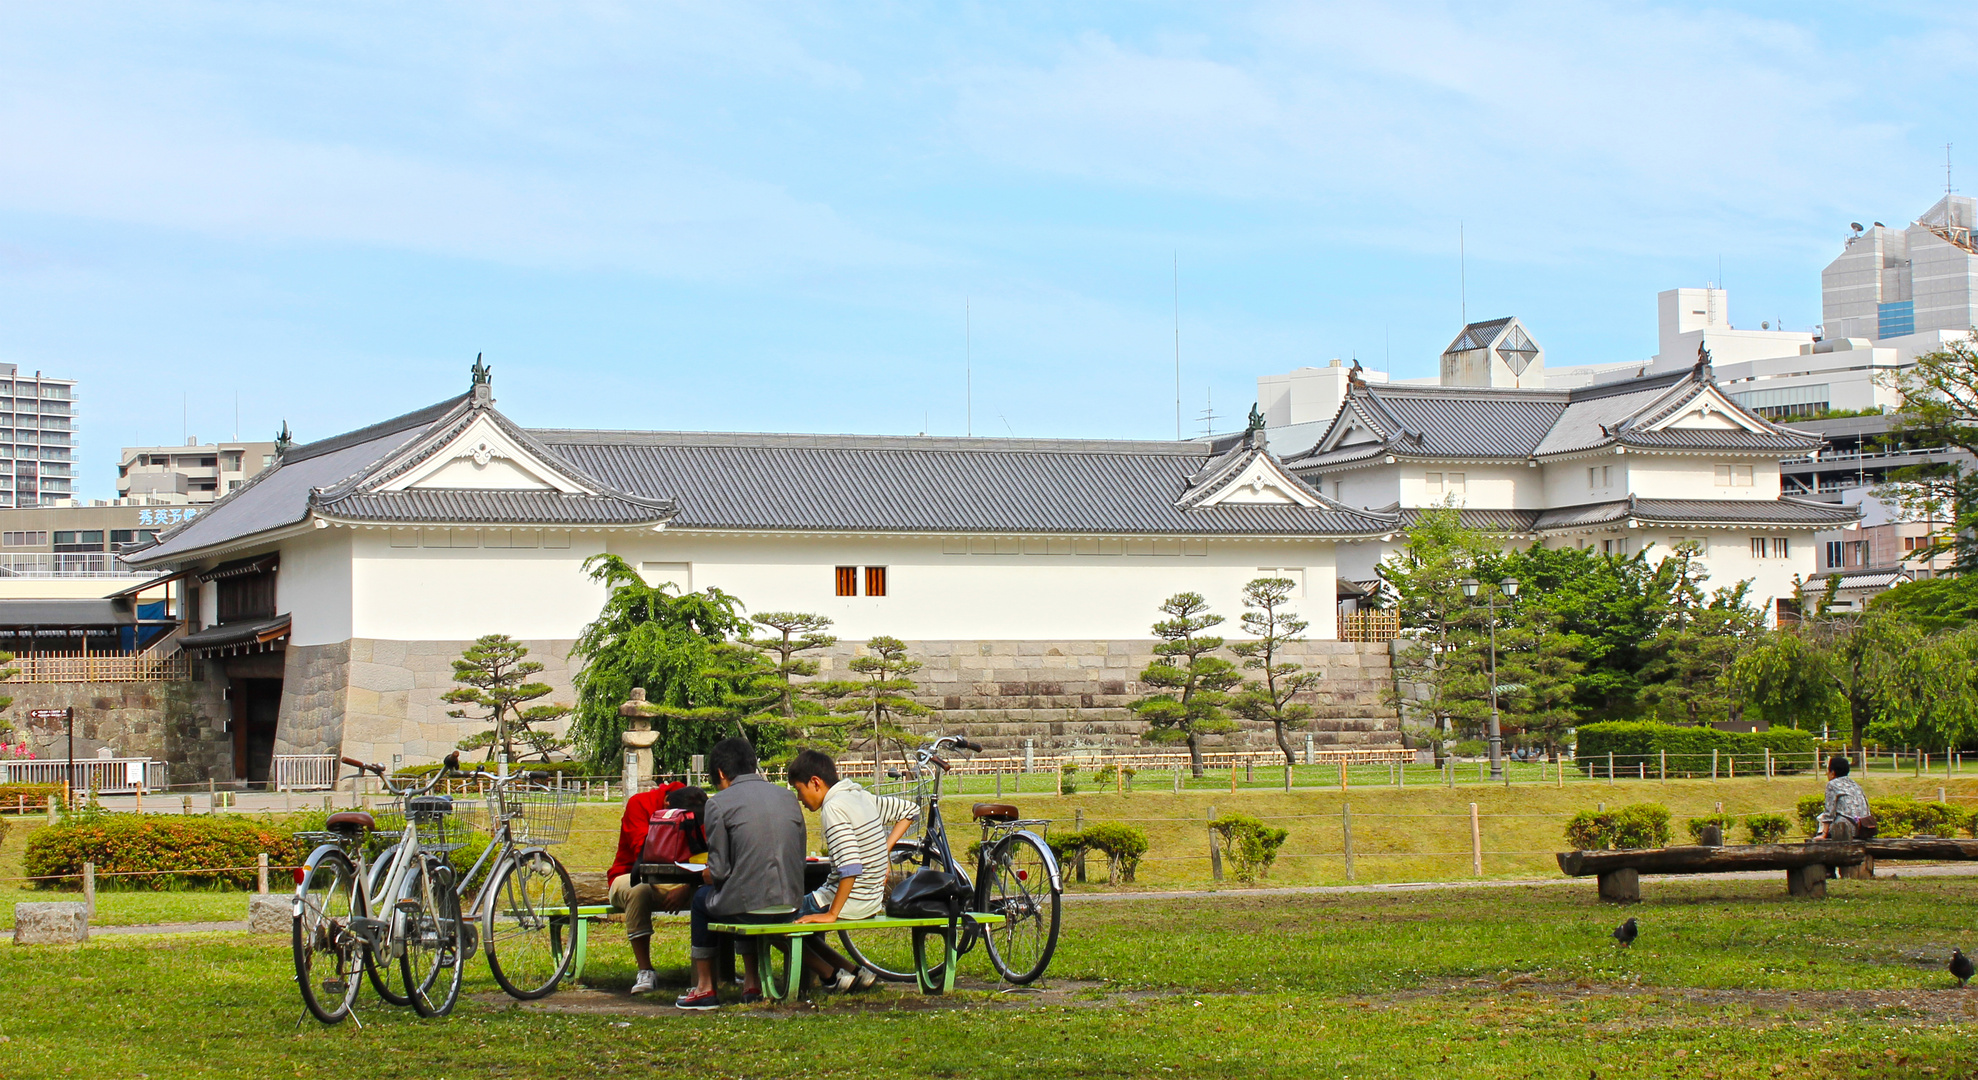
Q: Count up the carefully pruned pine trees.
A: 5